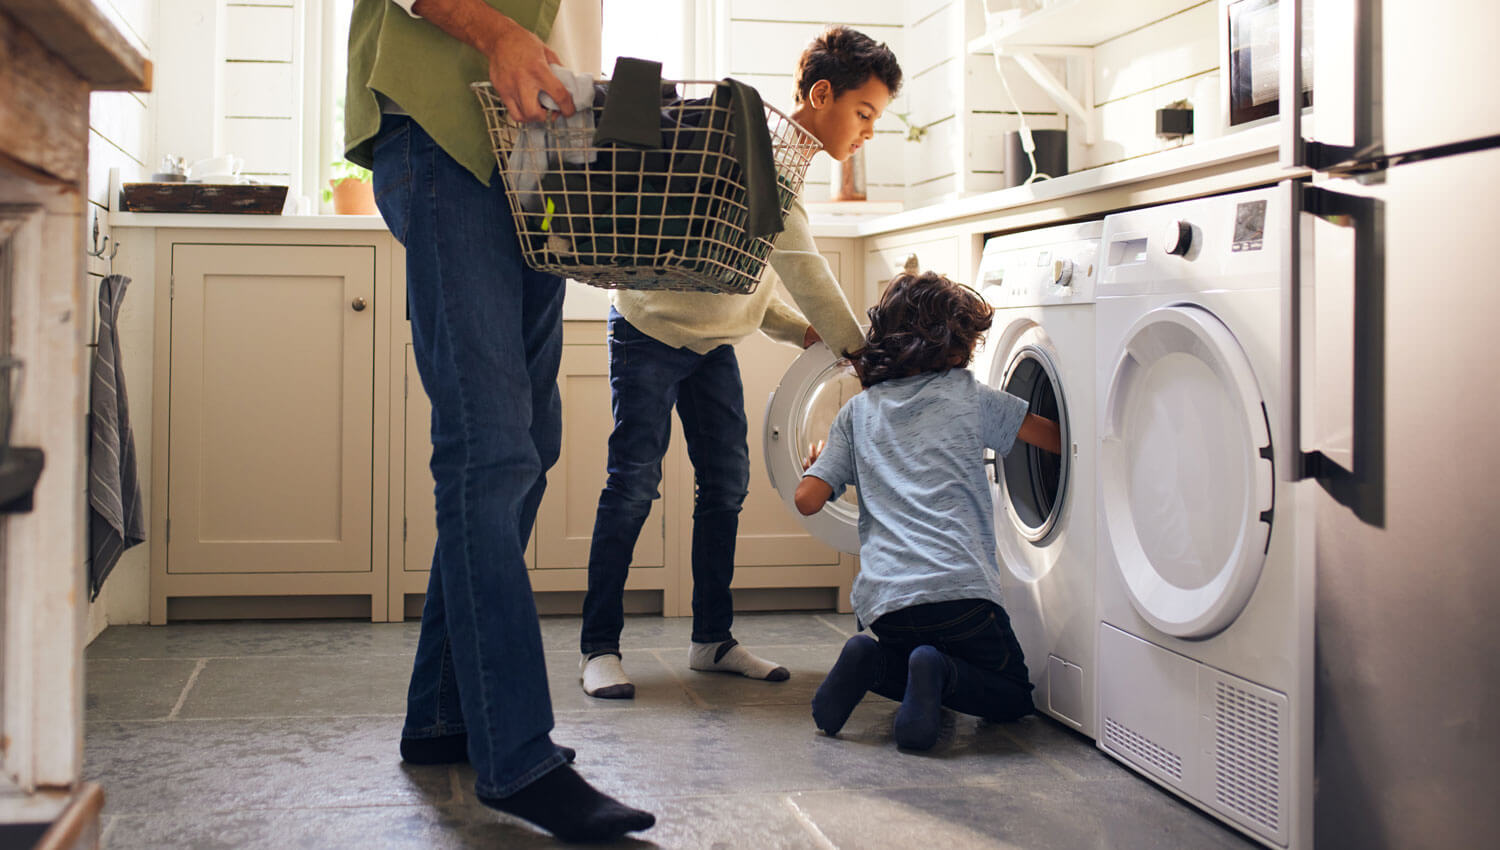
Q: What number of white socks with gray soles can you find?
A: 2